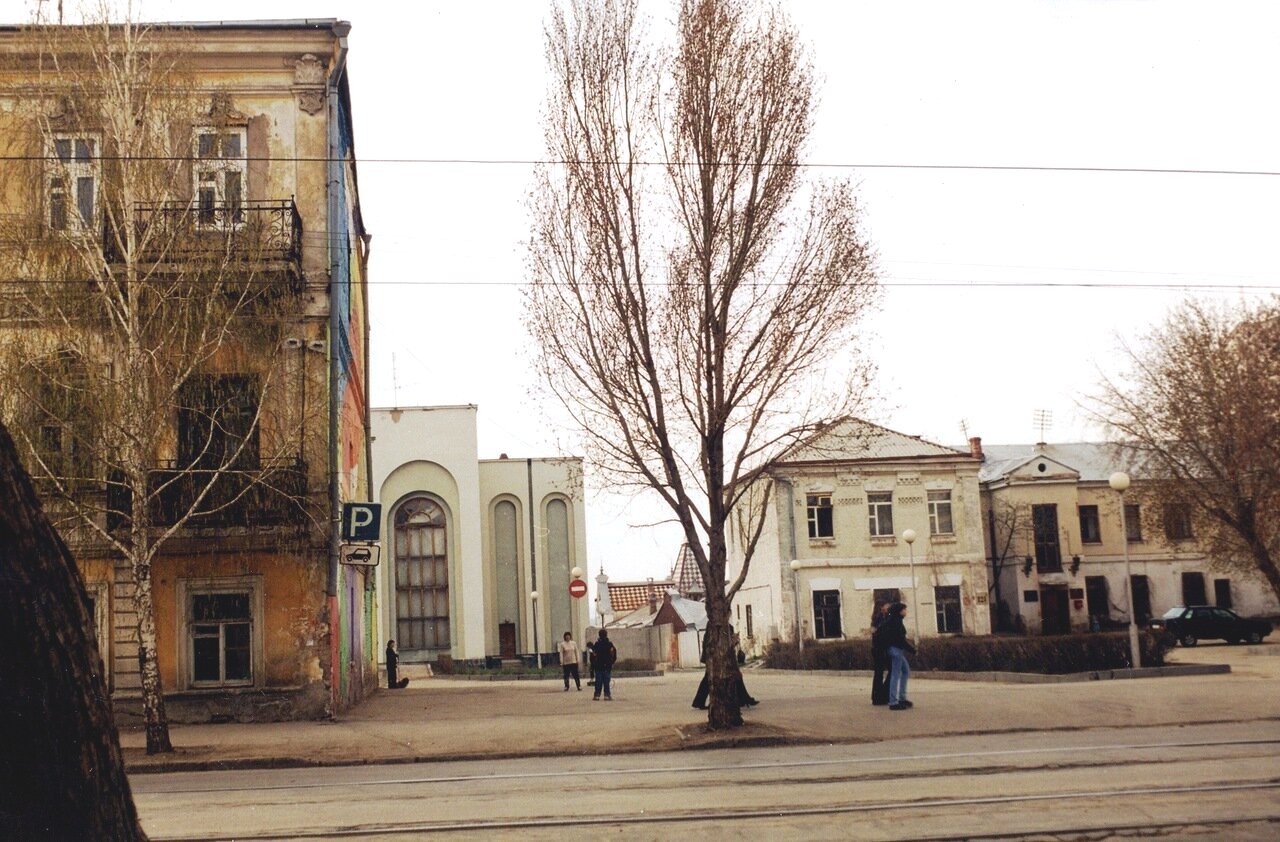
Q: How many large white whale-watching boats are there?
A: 0